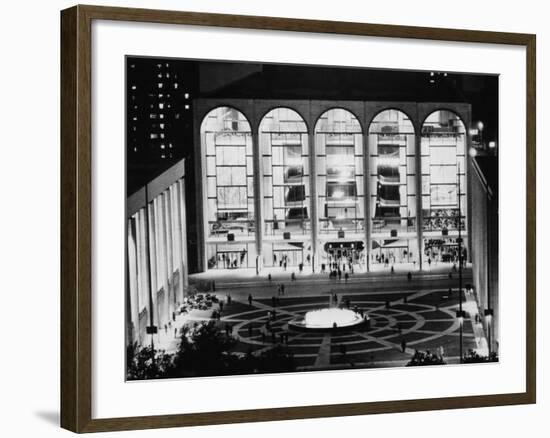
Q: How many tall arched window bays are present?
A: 5